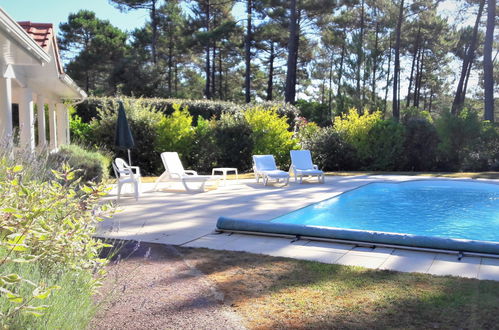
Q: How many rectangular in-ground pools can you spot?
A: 1